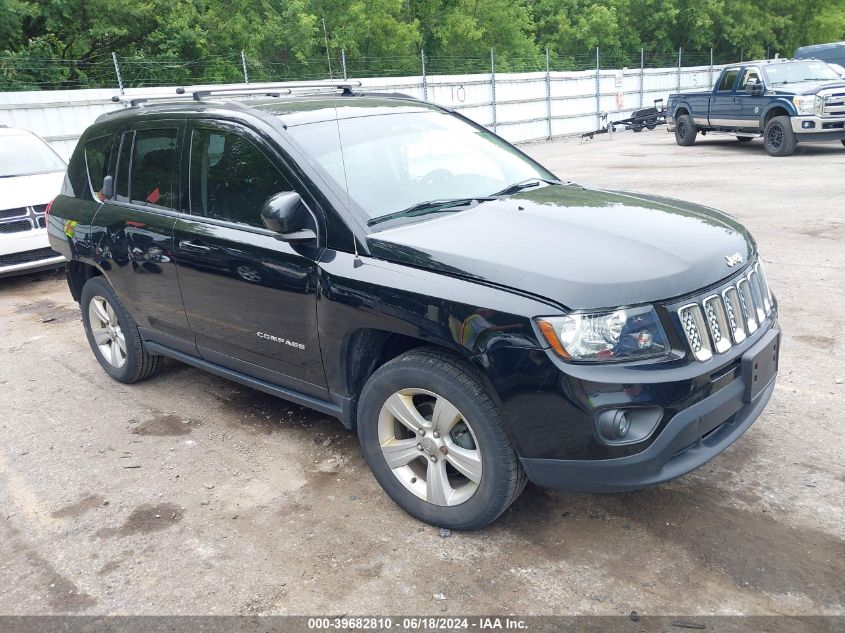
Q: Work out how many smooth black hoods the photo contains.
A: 1